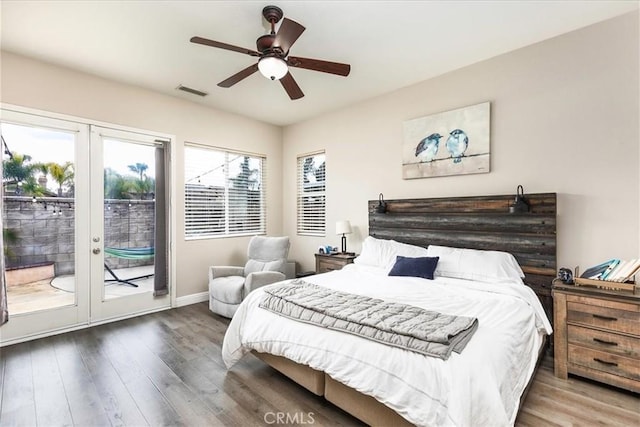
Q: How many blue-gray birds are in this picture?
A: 2